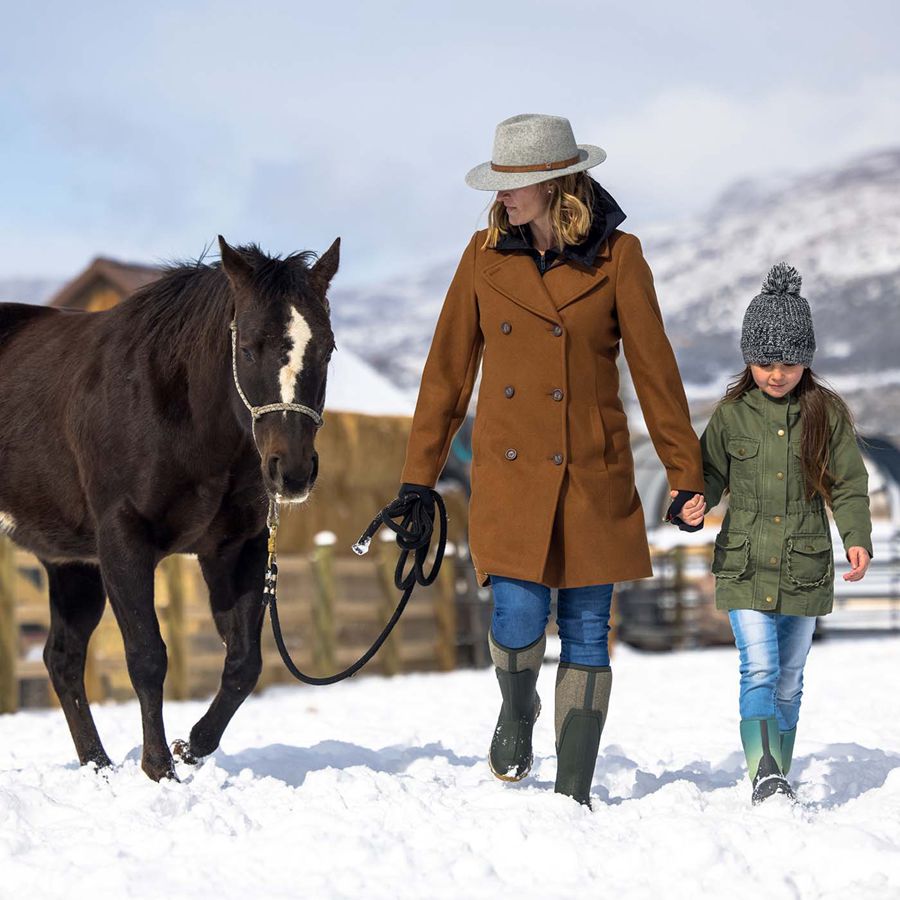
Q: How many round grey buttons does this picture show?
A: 6